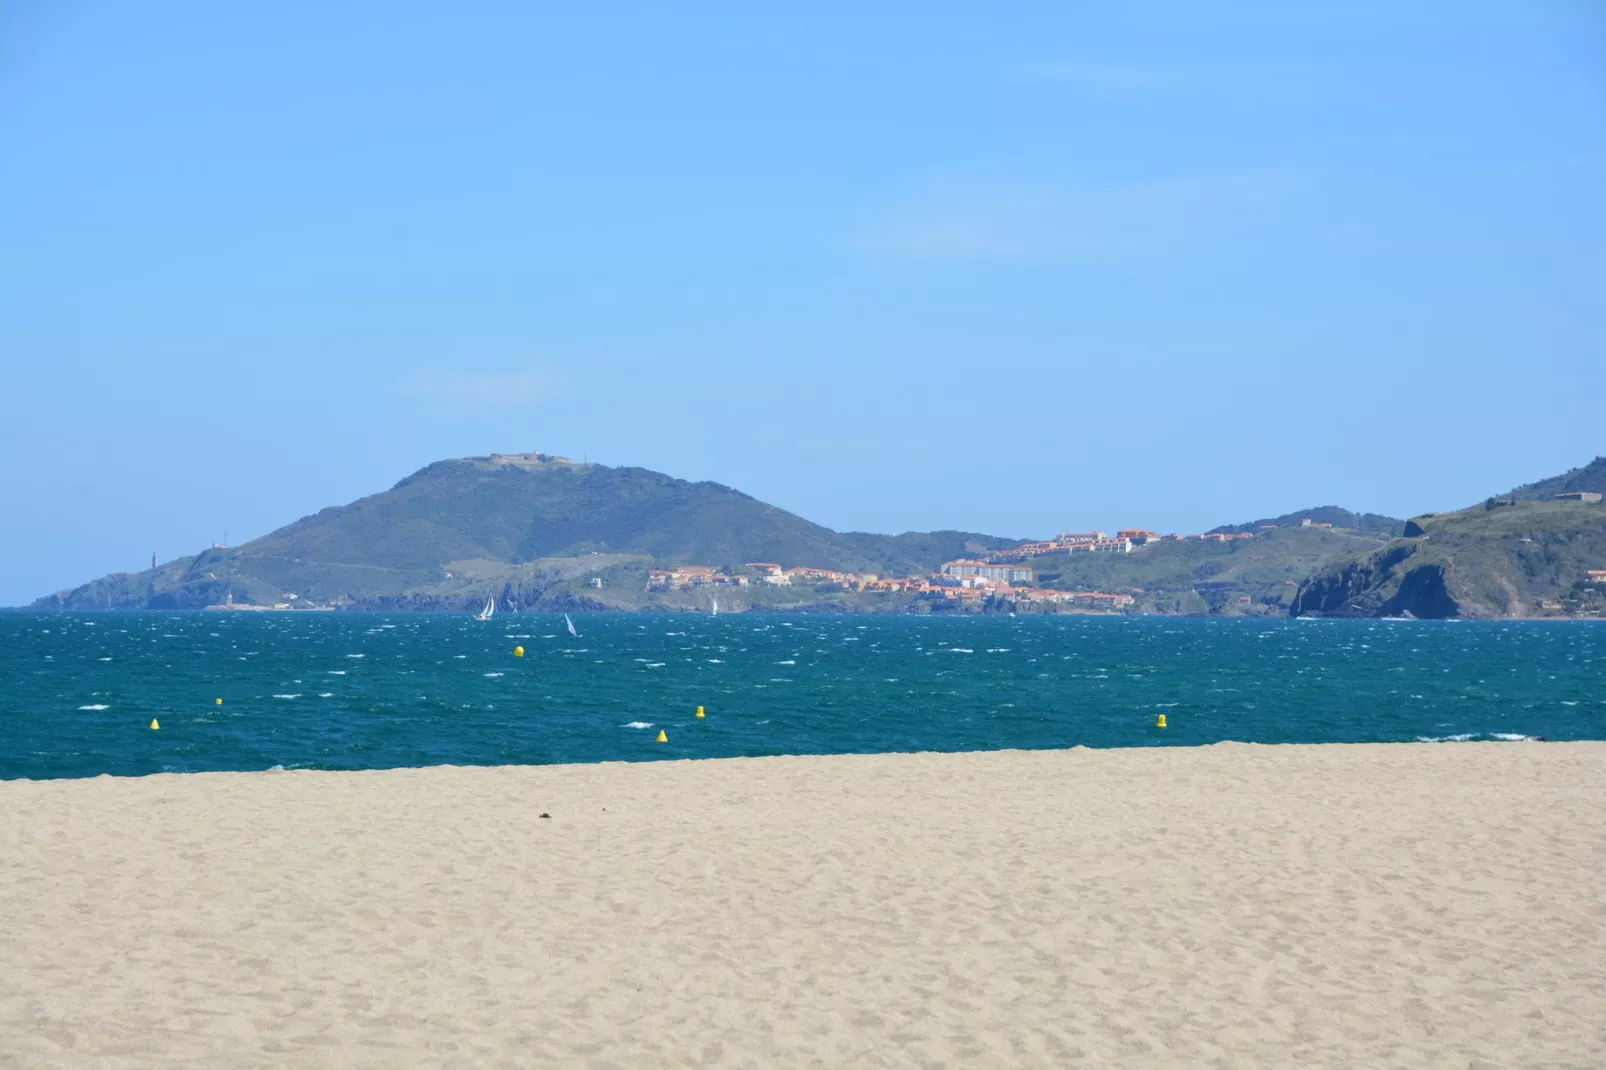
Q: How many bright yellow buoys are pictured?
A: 6